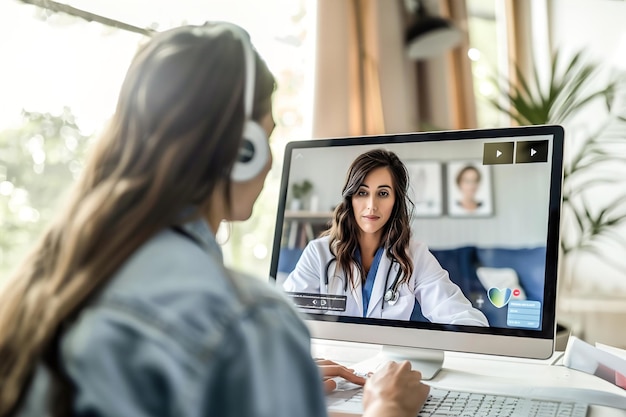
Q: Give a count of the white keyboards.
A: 1